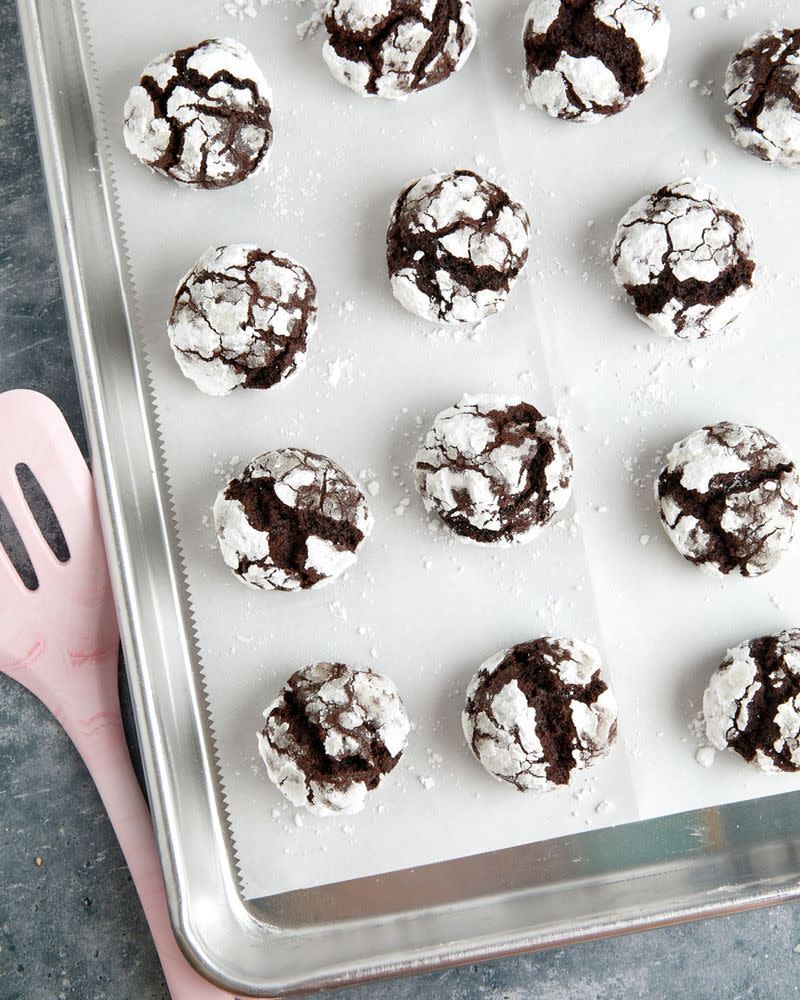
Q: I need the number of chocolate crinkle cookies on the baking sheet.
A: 13